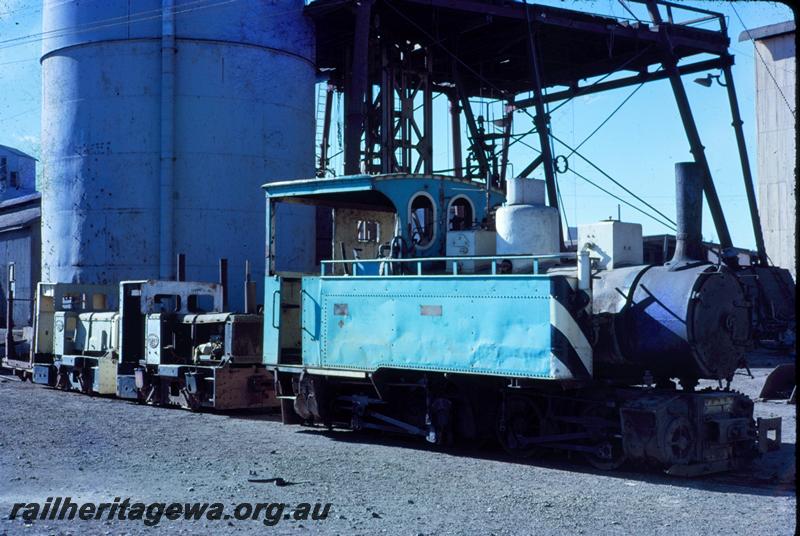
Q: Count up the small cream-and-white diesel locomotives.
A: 2